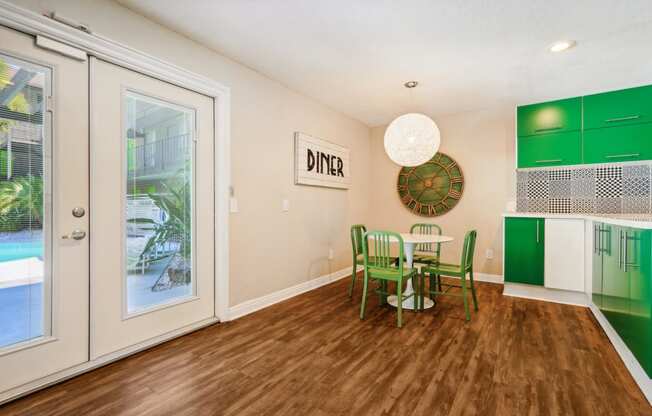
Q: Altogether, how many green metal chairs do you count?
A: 4